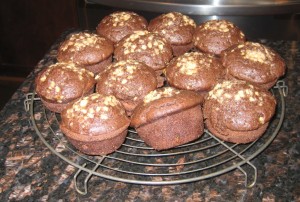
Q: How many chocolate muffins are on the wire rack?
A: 12